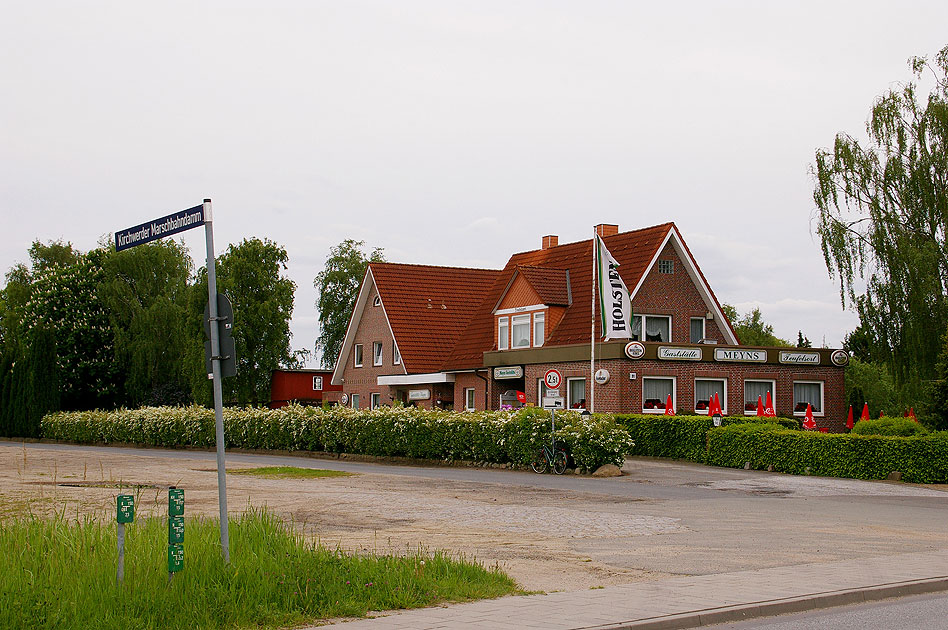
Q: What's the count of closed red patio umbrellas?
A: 11